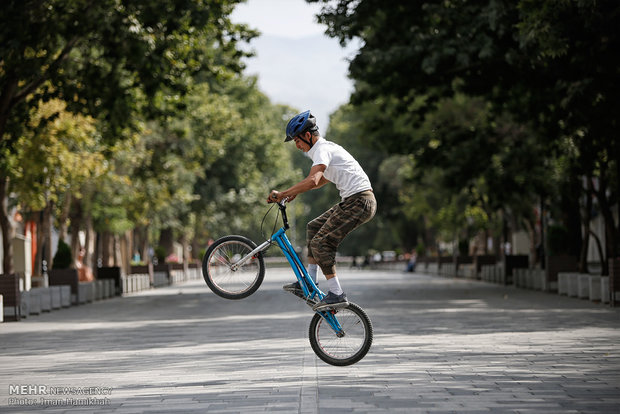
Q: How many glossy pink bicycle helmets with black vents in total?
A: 0